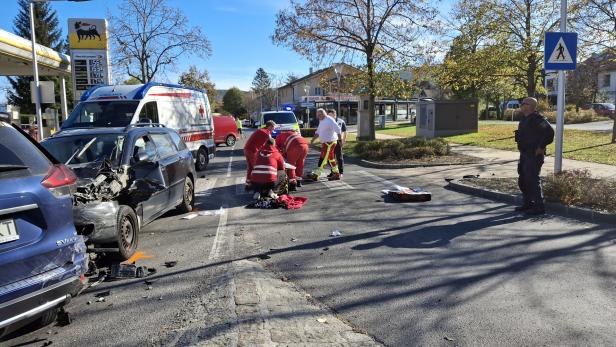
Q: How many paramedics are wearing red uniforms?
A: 3